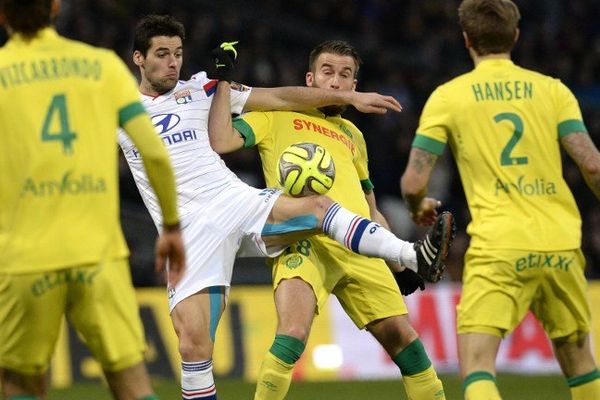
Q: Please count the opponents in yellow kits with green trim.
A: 3